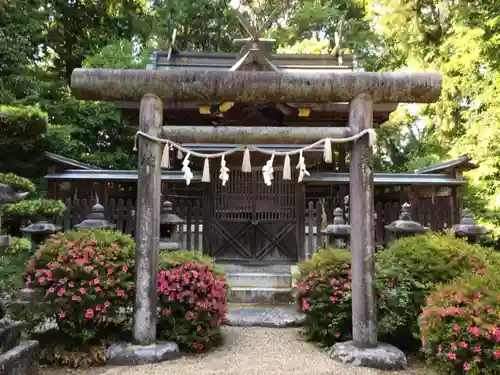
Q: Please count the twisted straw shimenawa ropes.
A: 1